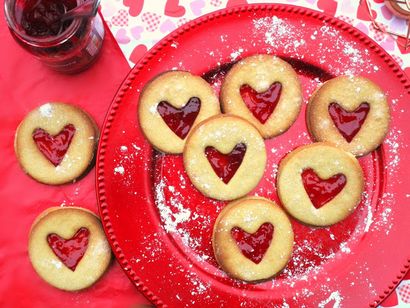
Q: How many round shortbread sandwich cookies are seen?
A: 8